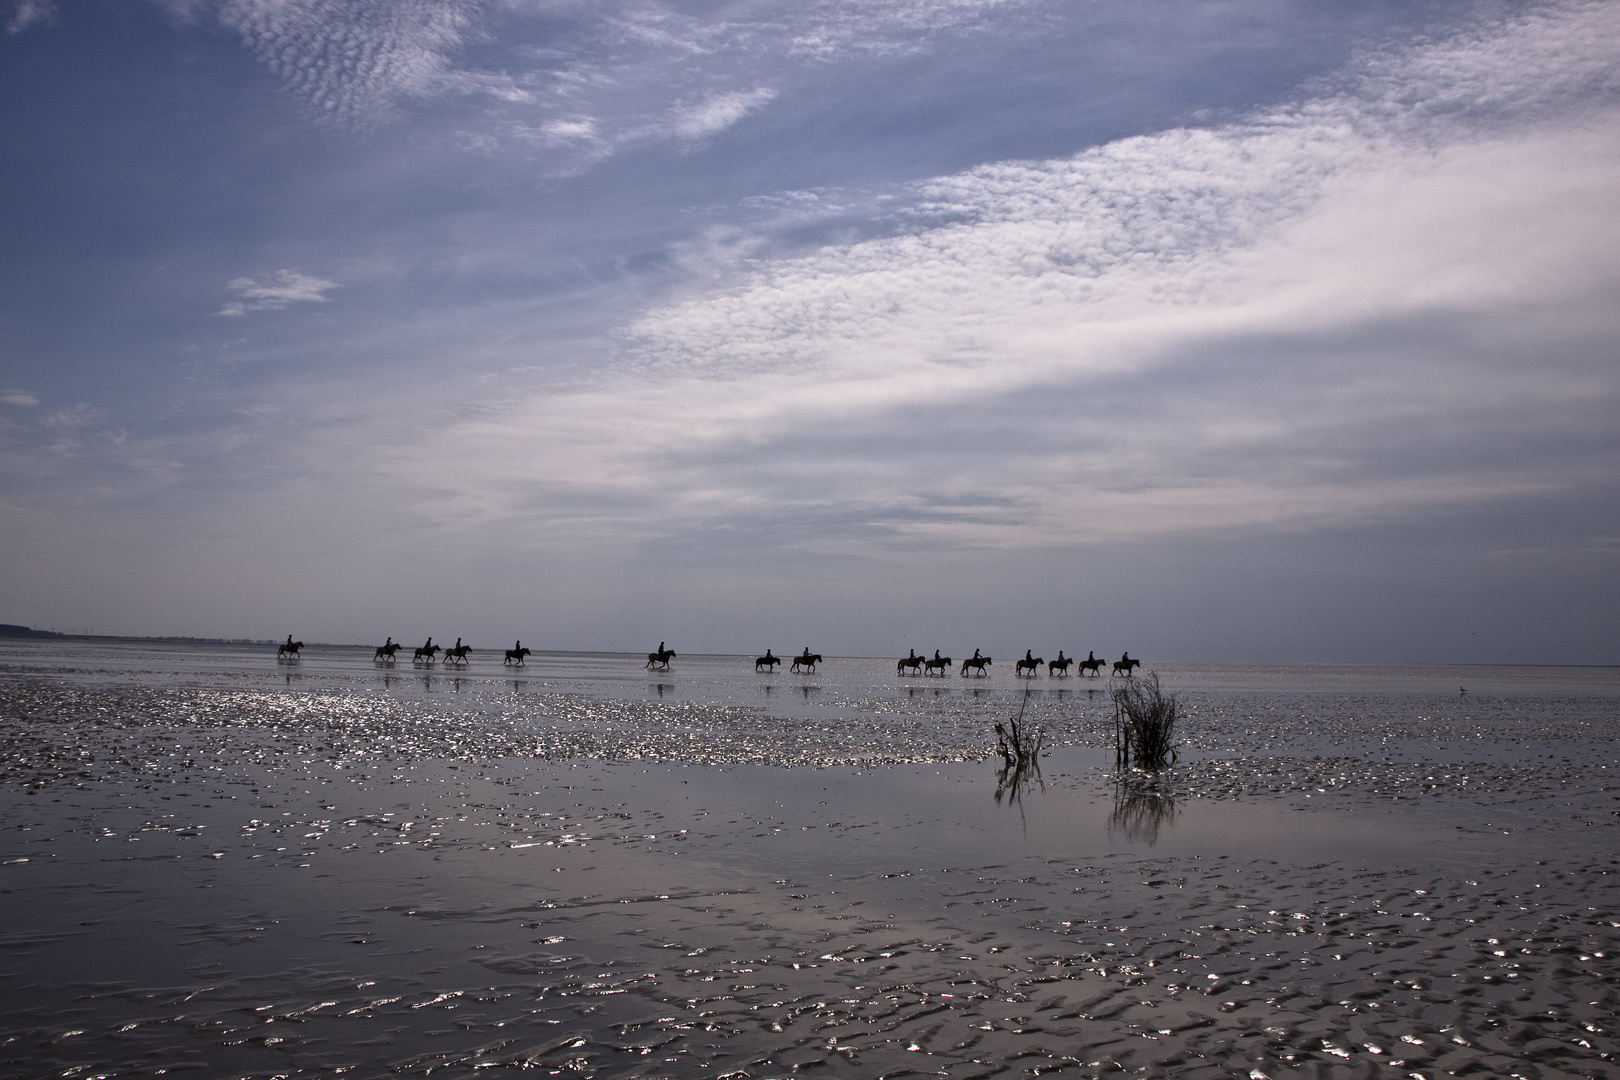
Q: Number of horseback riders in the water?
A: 15